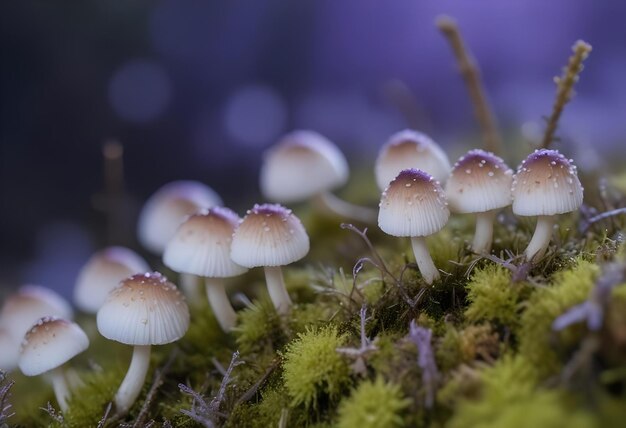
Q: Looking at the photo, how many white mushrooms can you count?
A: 13